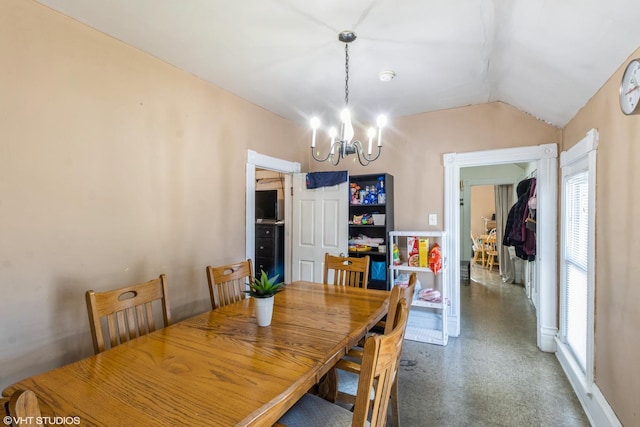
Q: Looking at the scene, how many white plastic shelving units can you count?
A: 1